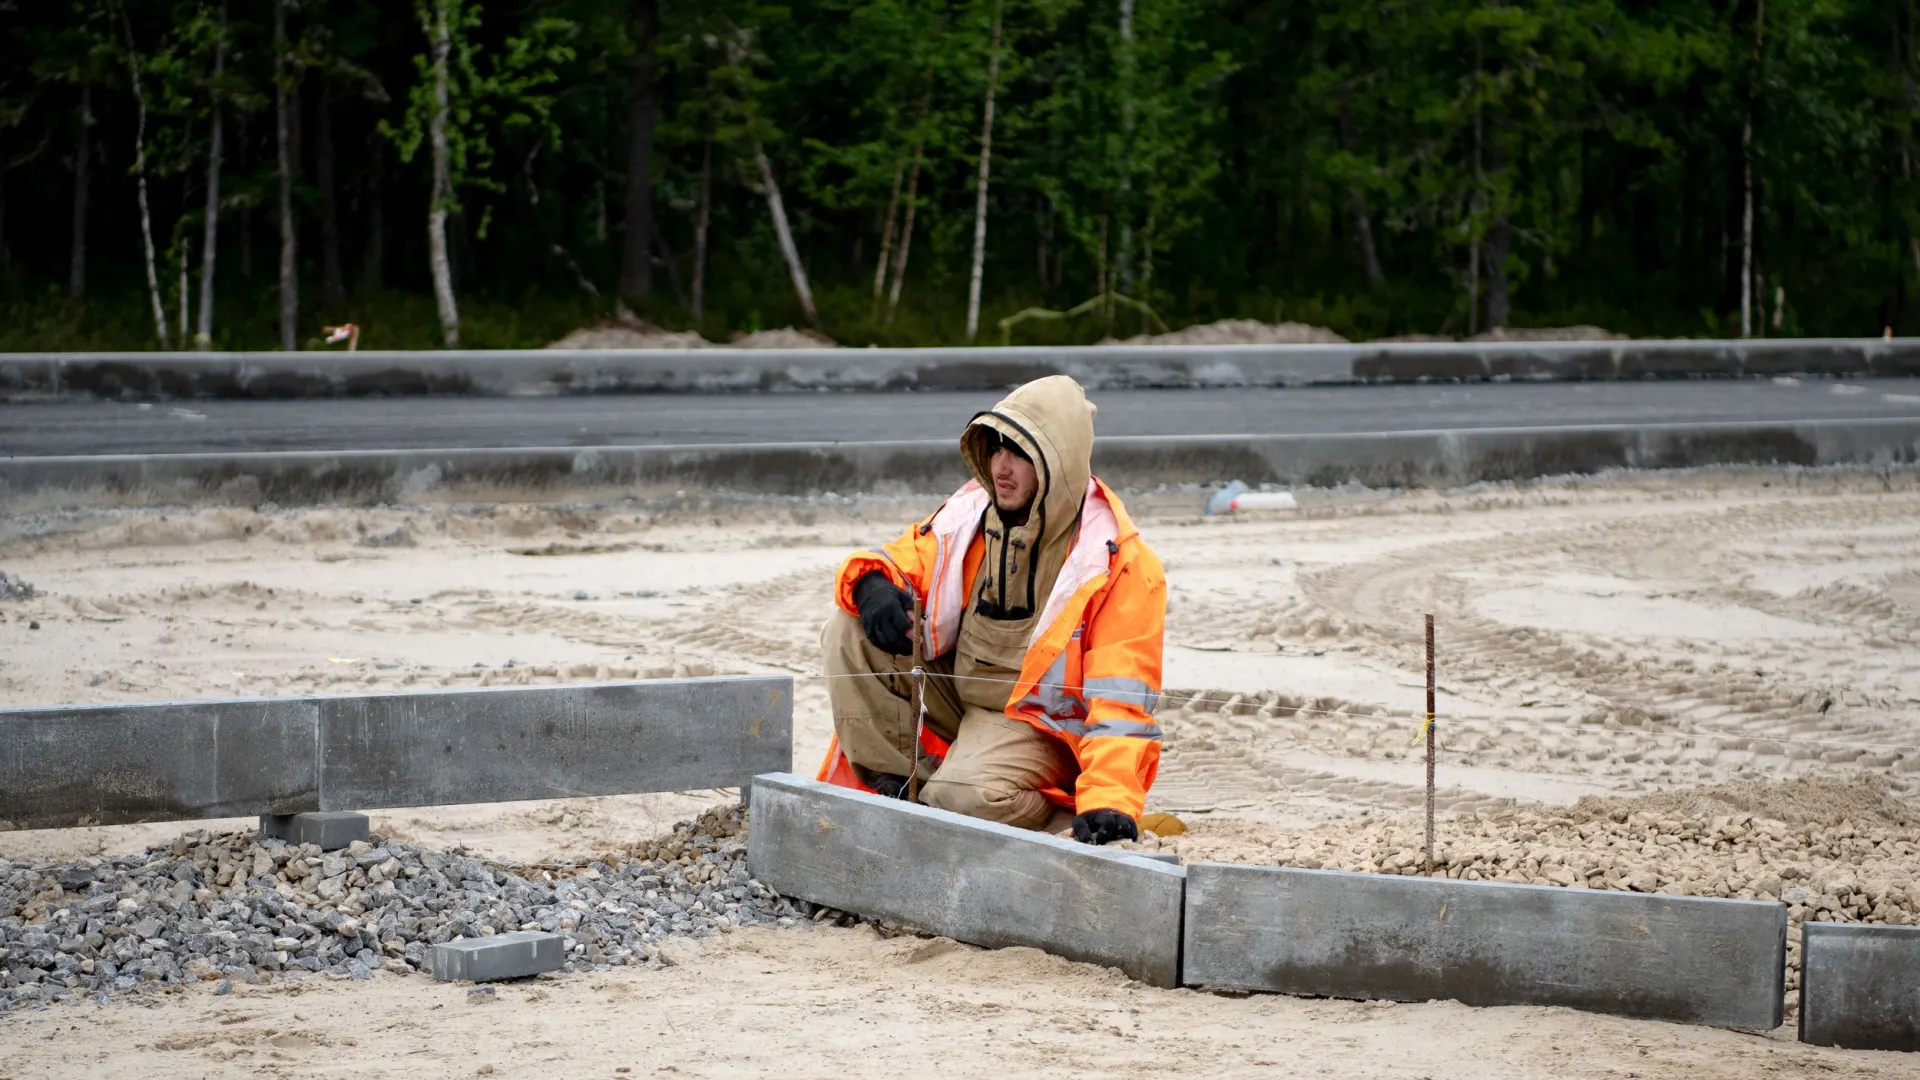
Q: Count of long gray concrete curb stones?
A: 5